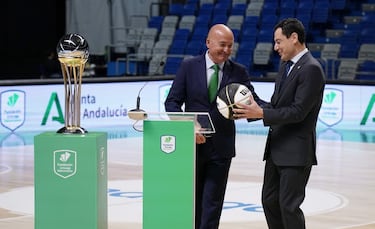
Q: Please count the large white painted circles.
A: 1